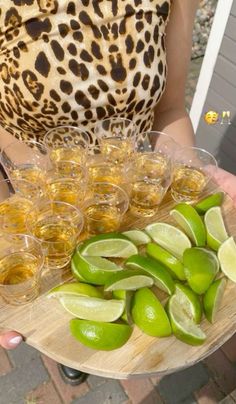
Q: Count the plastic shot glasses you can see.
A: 12